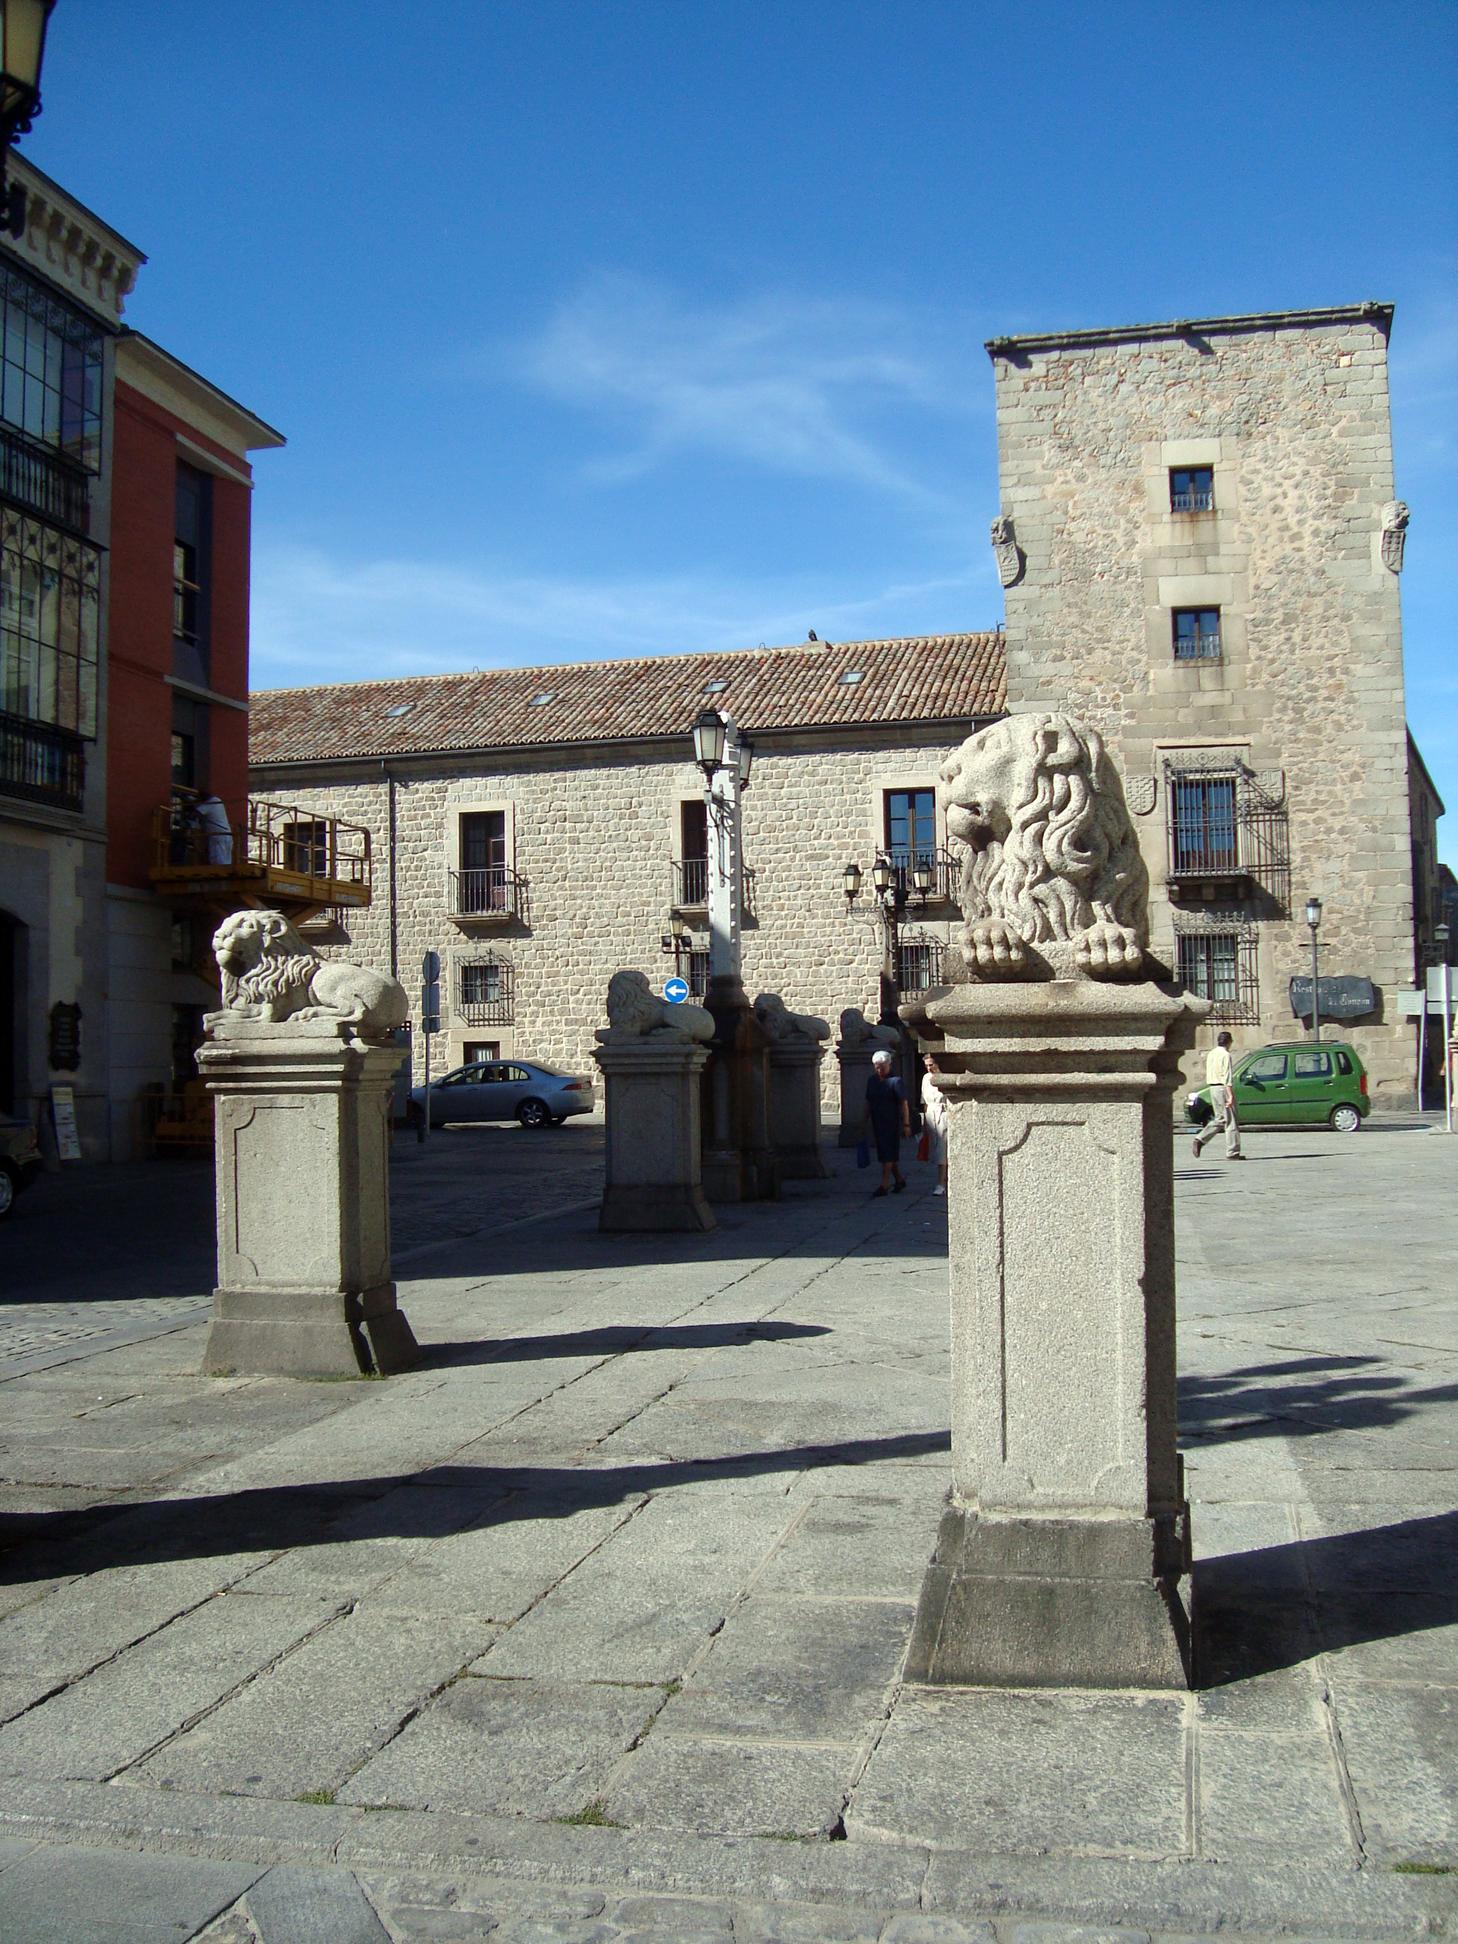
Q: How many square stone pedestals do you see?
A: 5